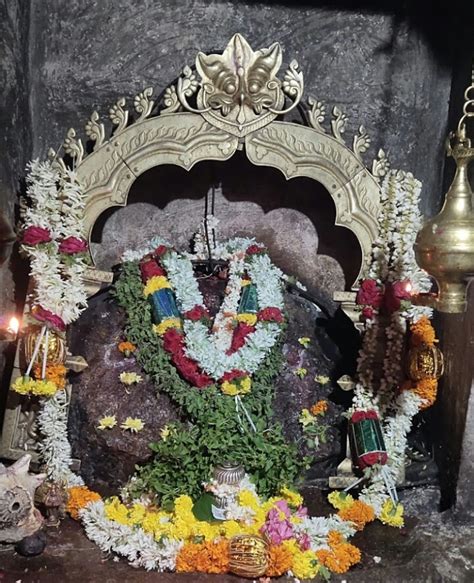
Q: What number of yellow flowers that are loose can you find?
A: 8